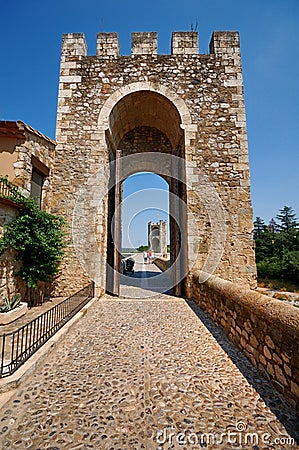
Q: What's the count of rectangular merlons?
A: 5